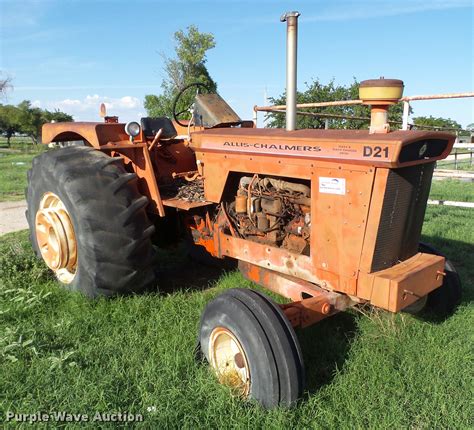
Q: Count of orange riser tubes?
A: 1